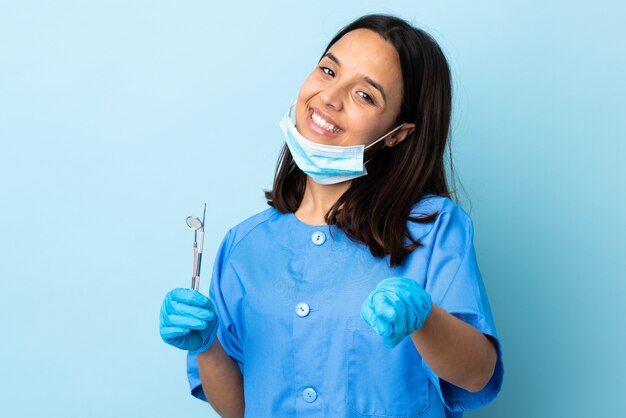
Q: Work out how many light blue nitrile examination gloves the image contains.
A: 2